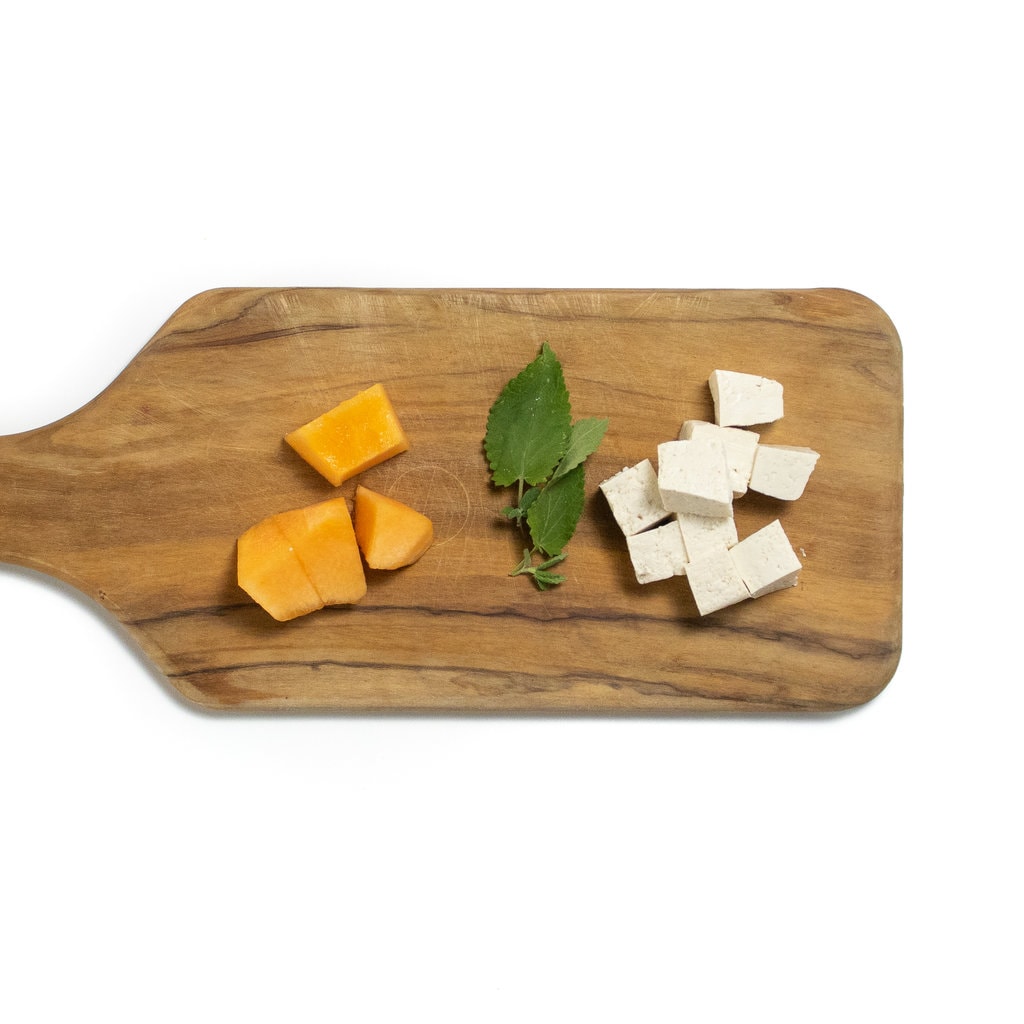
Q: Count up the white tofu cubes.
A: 9